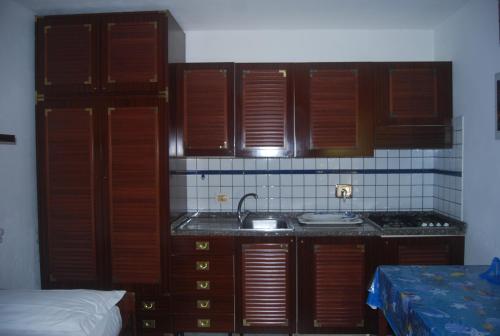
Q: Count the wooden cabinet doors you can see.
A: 11